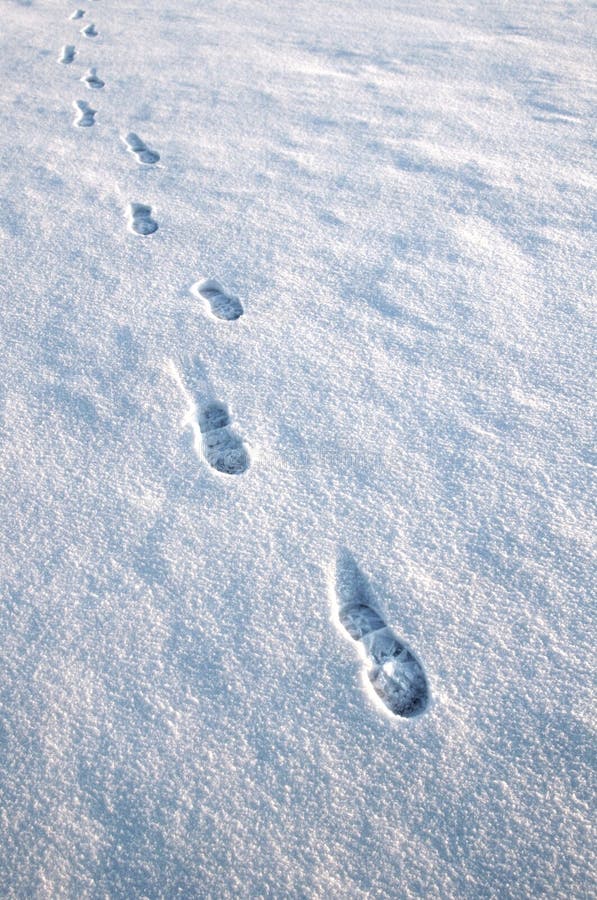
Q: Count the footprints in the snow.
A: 10